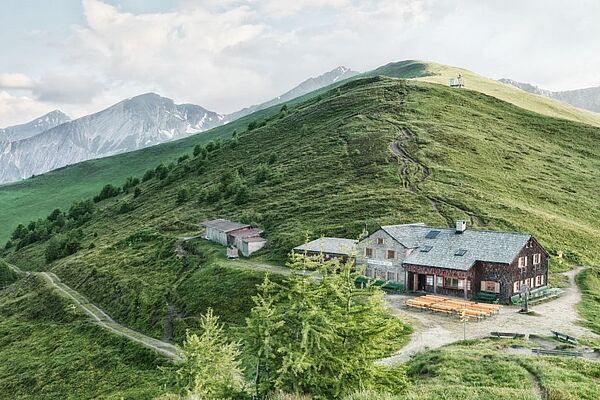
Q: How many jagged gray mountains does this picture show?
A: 4